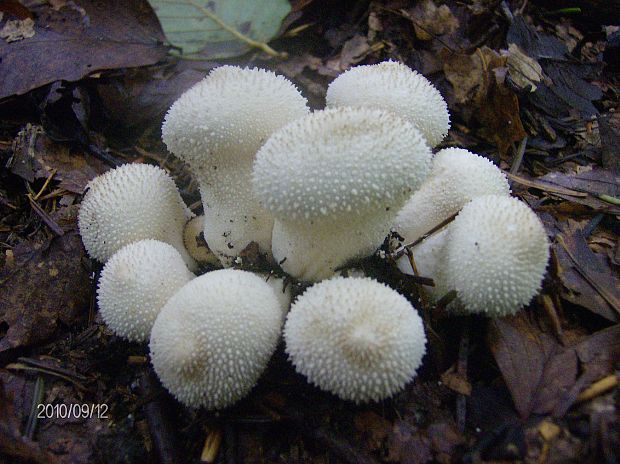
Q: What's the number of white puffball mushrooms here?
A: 9